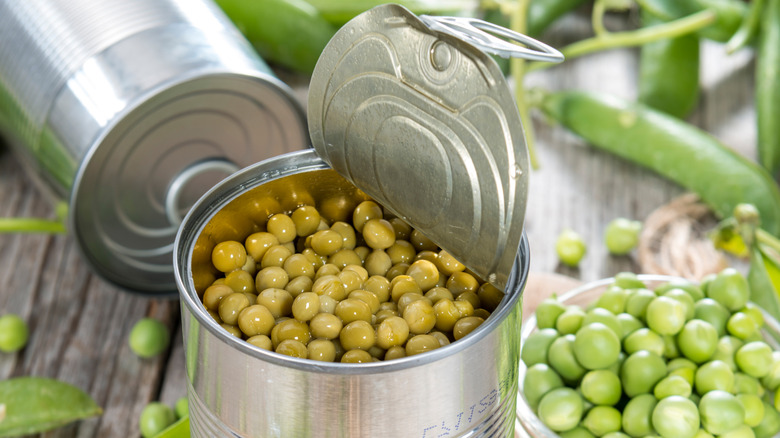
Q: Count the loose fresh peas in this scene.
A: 6